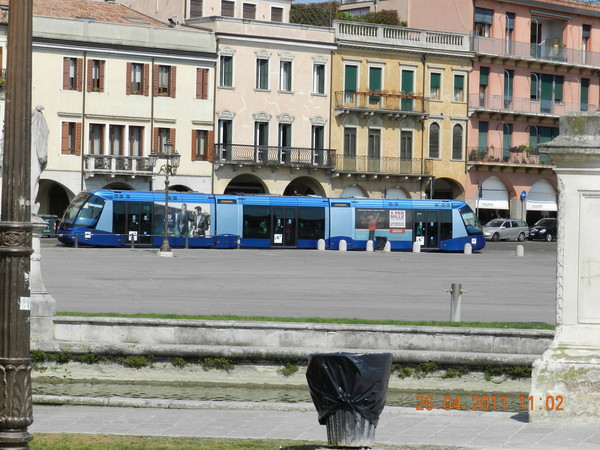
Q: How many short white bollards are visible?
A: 7